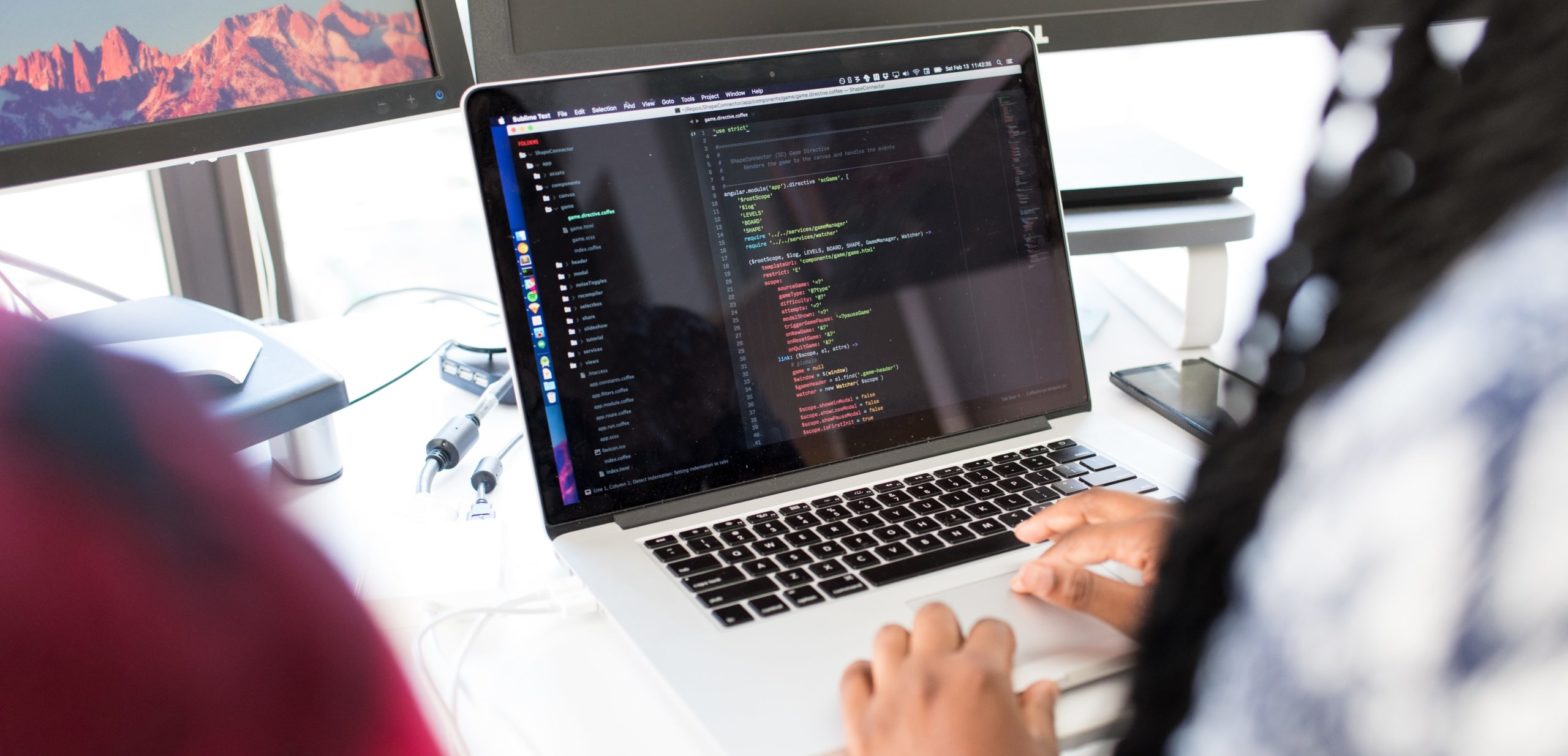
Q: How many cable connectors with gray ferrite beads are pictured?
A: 2